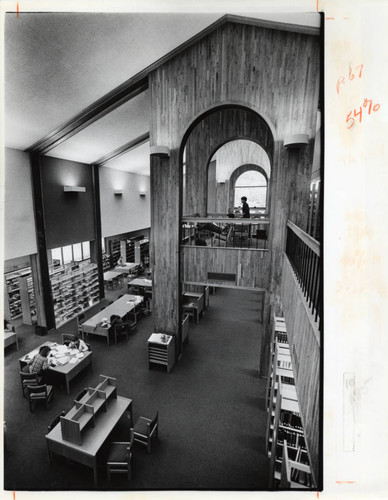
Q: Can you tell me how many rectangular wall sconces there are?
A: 3